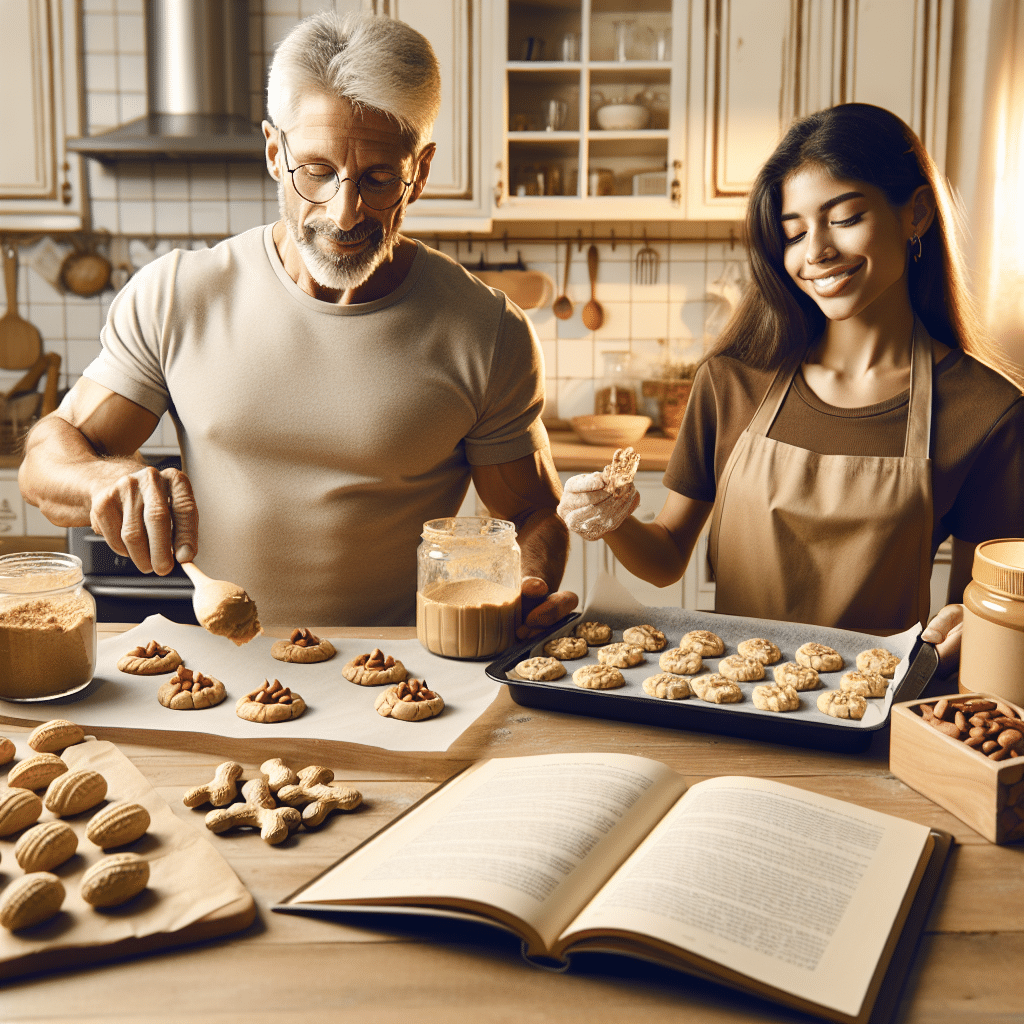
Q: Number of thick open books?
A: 1